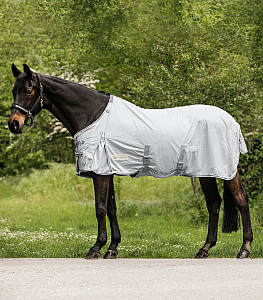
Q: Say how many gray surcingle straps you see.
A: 2